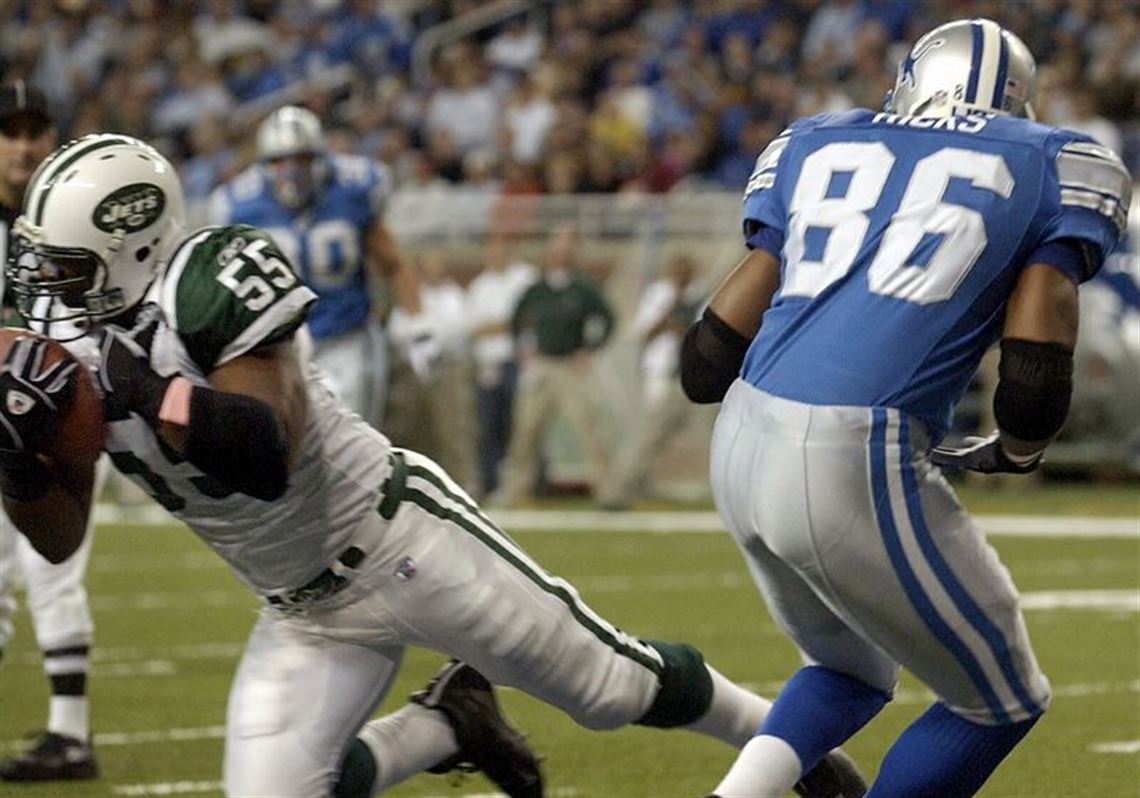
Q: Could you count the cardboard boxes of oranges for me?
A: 0